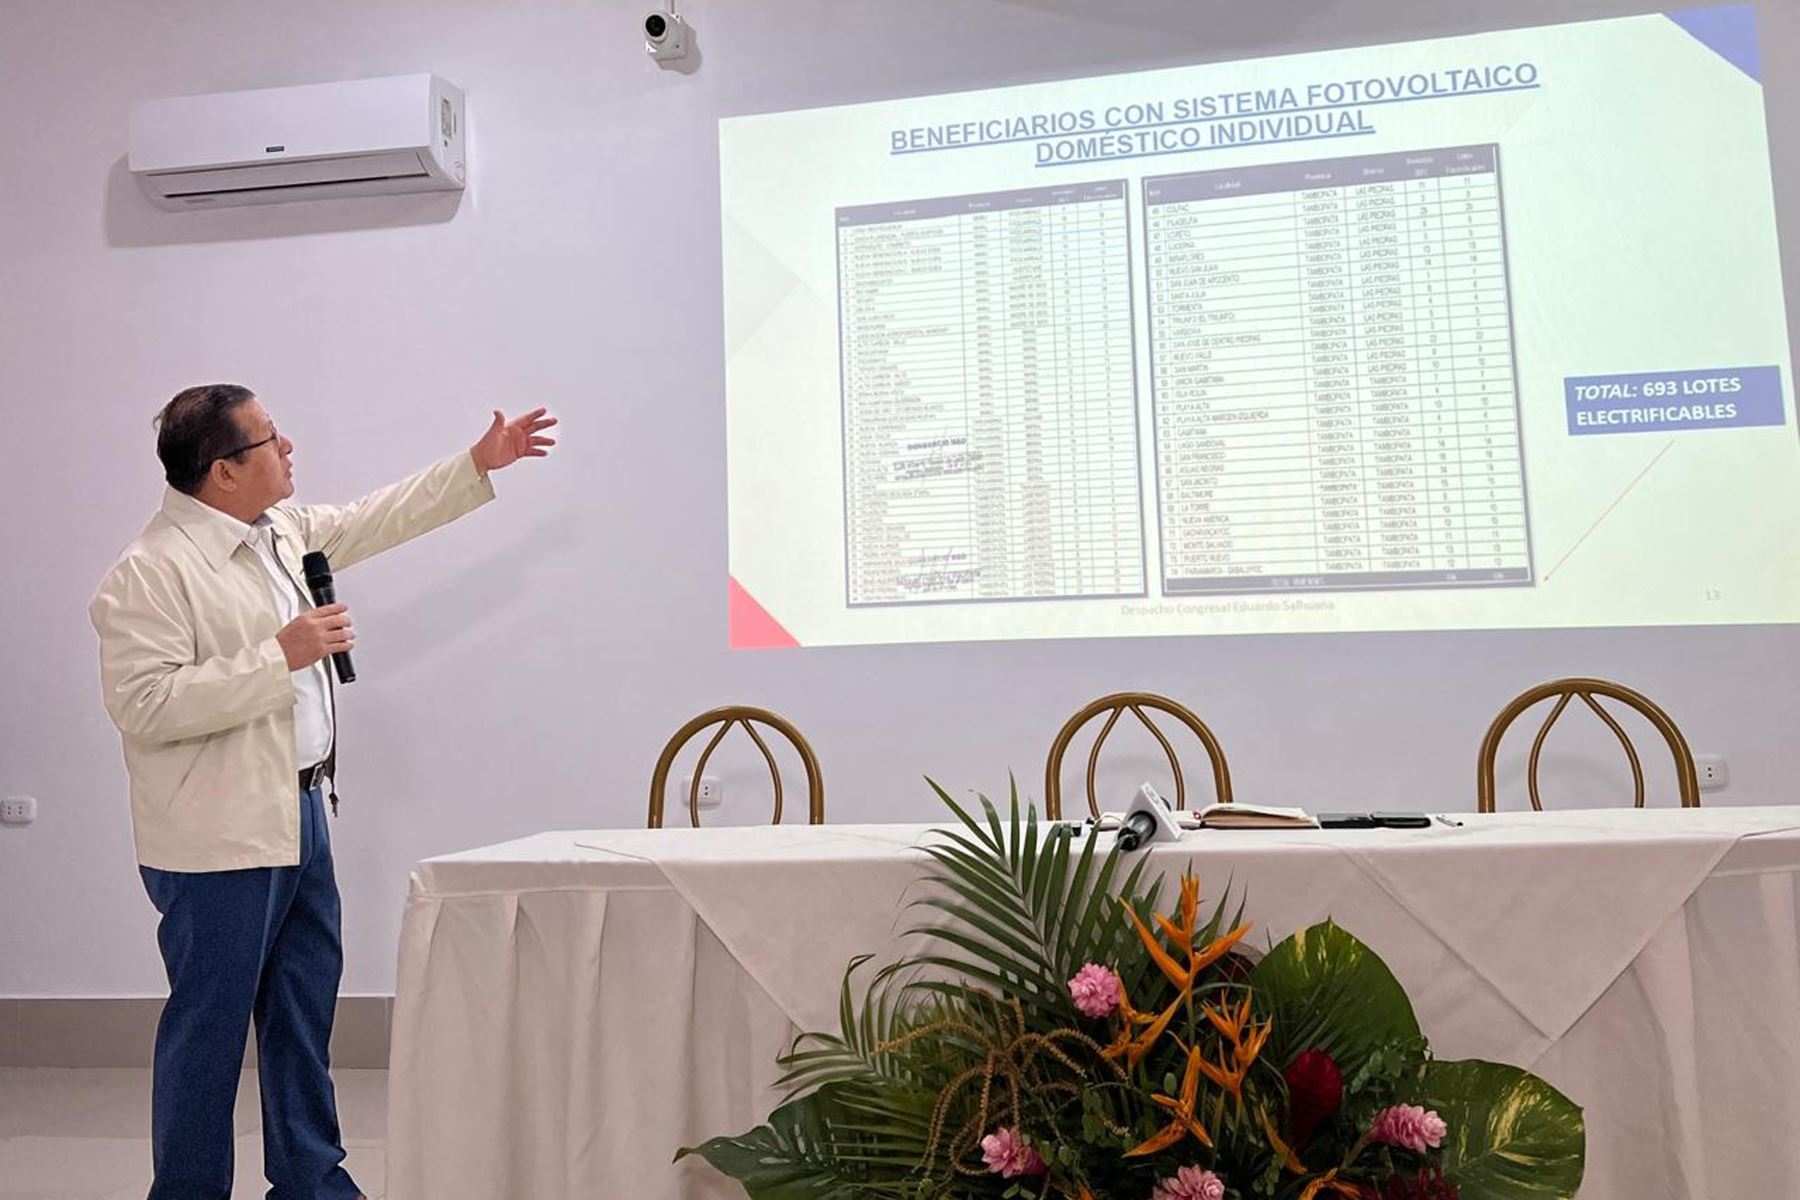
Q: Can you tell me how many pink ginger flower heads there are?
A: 4